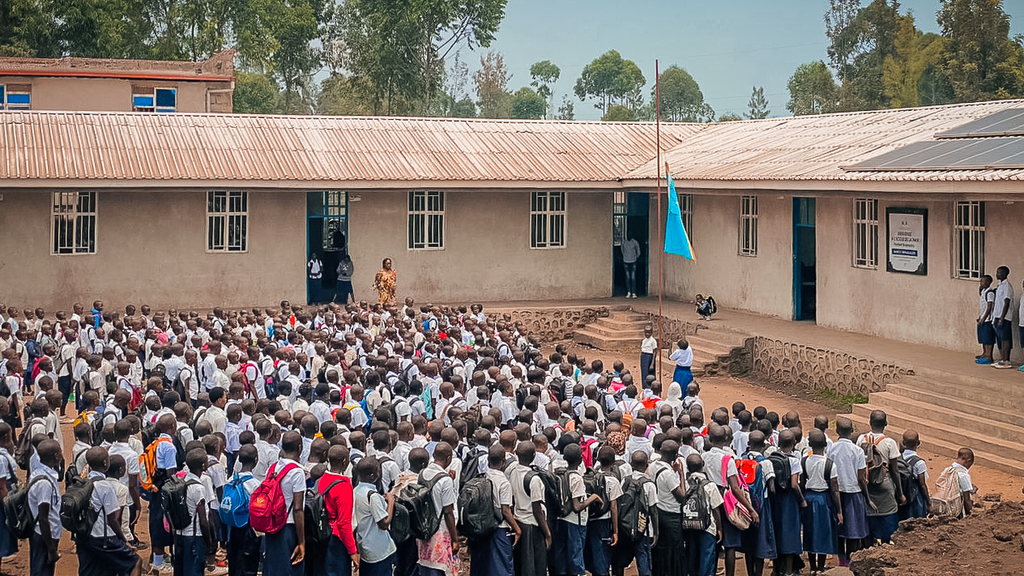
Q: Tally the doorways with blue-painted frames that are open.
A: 3